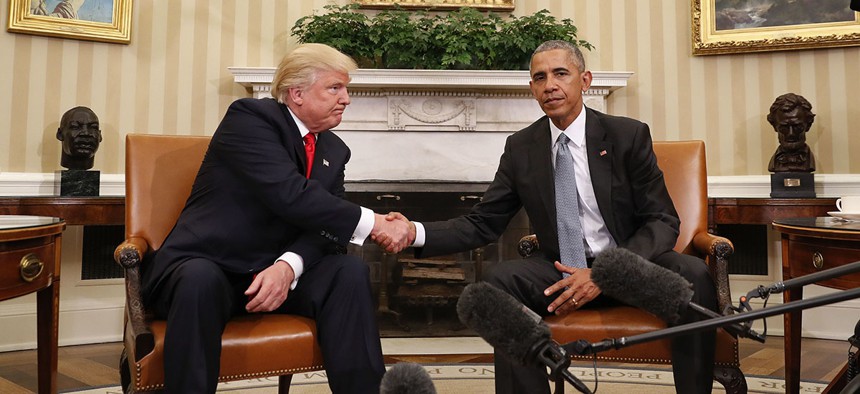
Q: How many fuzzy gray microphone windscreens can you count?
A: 3